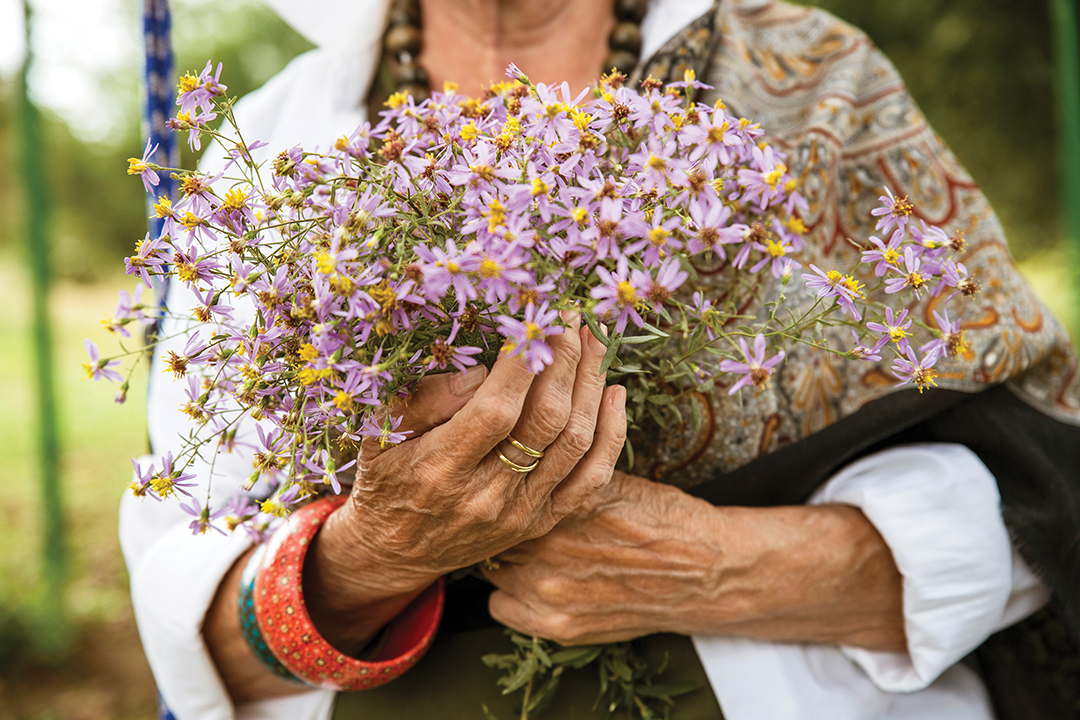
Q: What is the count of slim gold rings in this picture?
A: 2